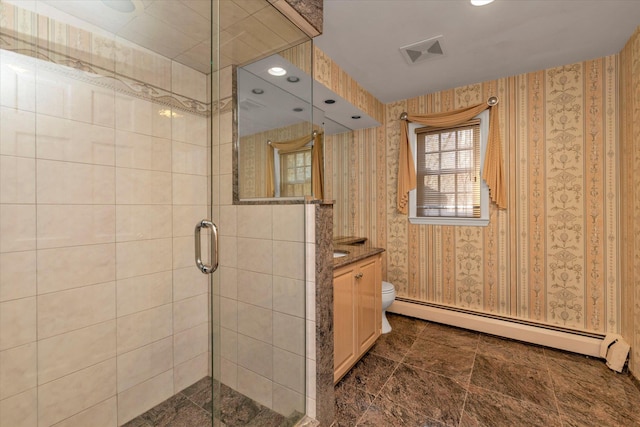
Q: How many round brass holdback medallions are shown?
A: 2